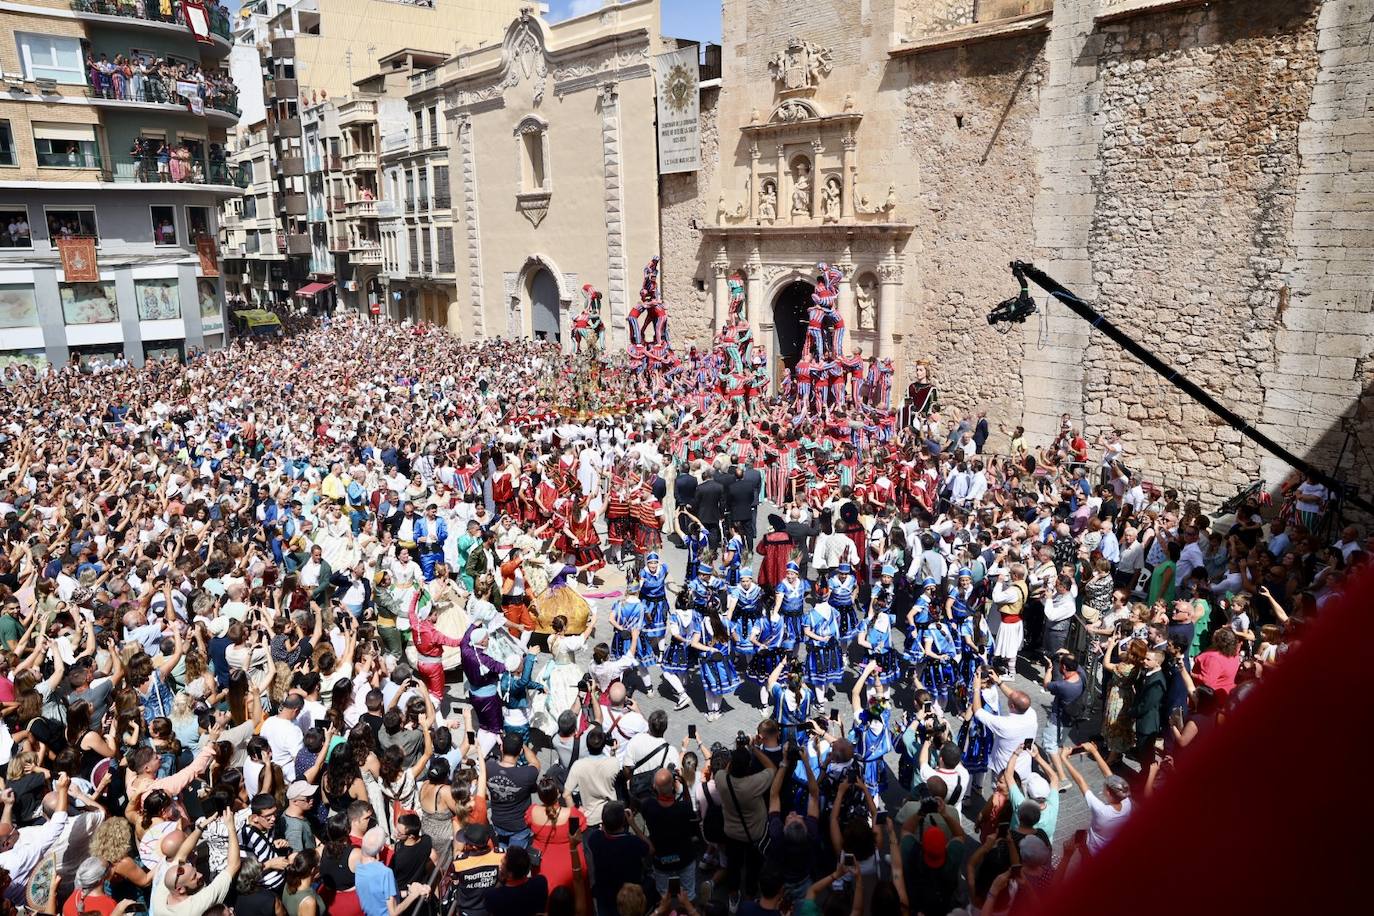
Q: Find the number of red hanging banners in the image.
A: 3